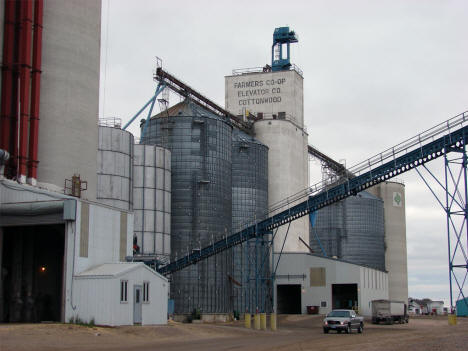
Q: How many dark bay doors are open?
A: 3